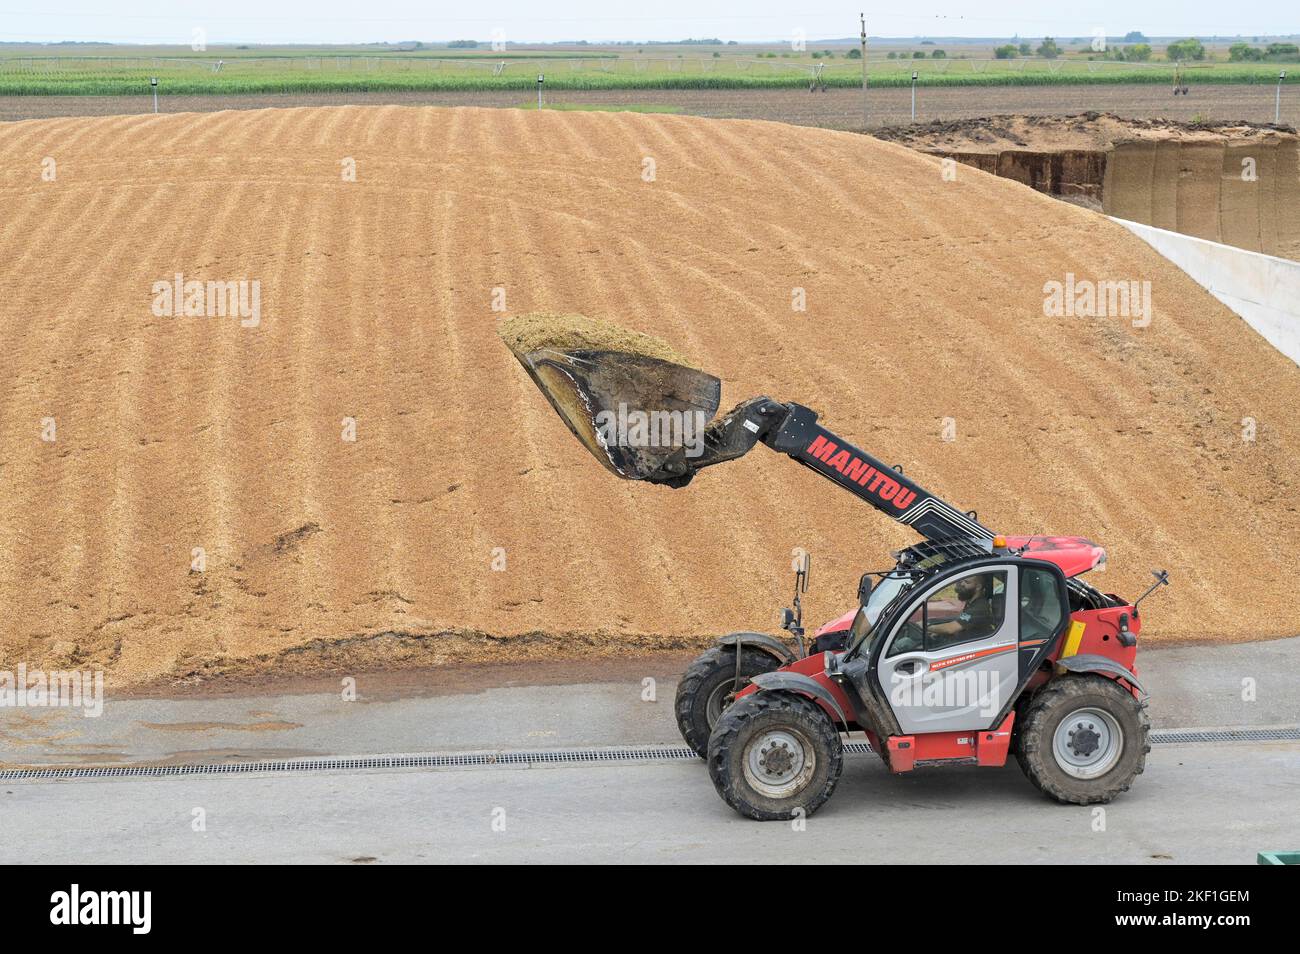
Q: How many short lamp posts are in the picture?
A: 4